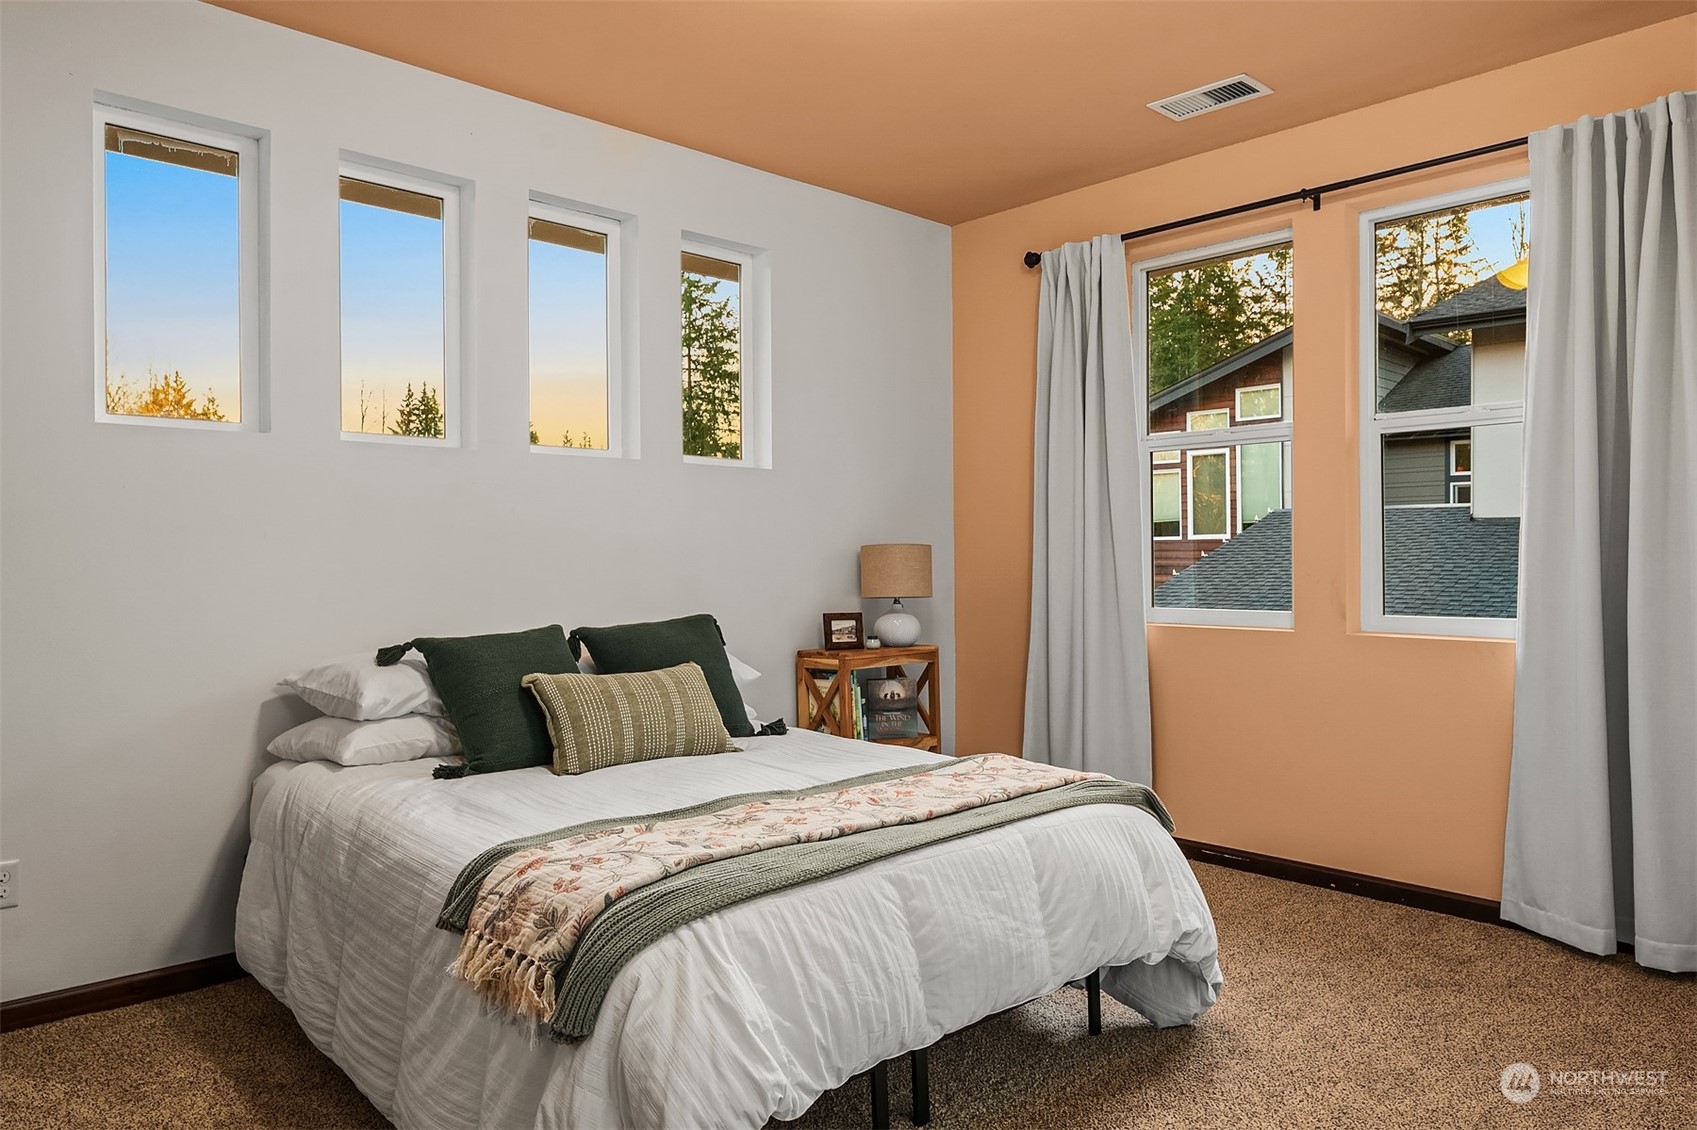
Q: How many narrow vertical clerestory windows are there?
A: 4